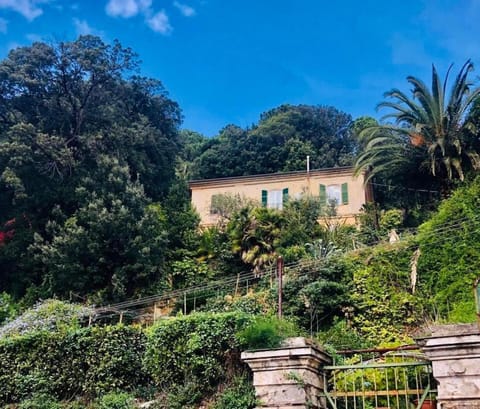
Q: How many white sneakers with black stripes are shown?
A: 0